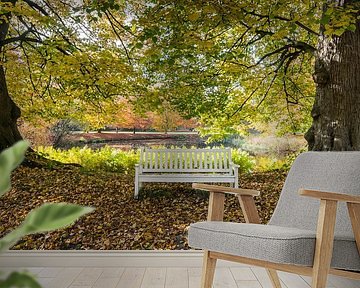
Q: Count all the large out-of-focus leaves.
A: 3